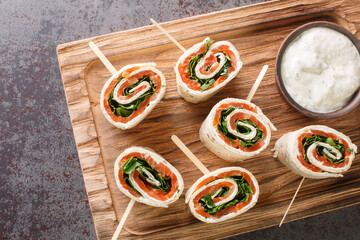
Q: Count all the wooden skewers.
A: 6